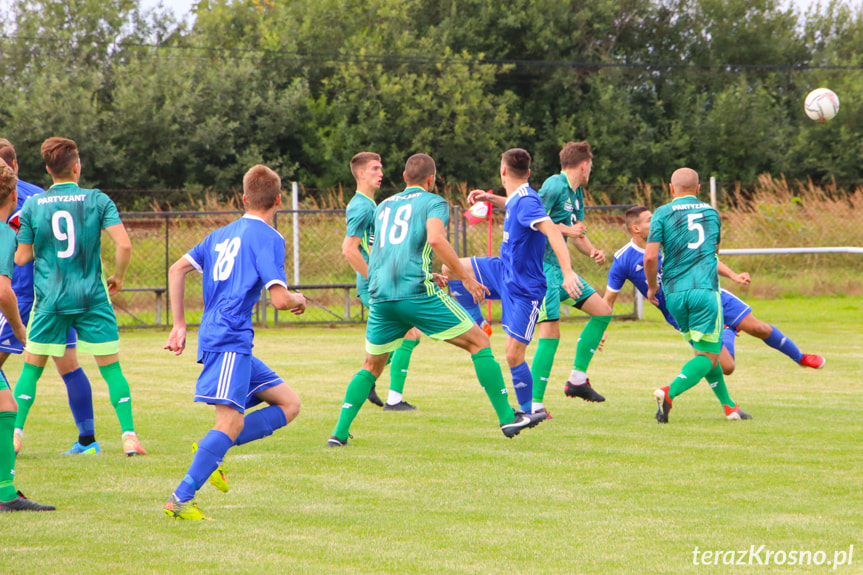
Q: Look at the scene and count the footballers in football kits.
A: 10